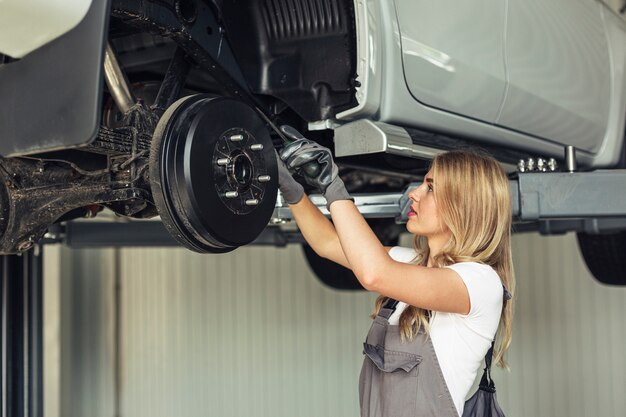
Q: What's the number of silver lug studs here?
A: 6